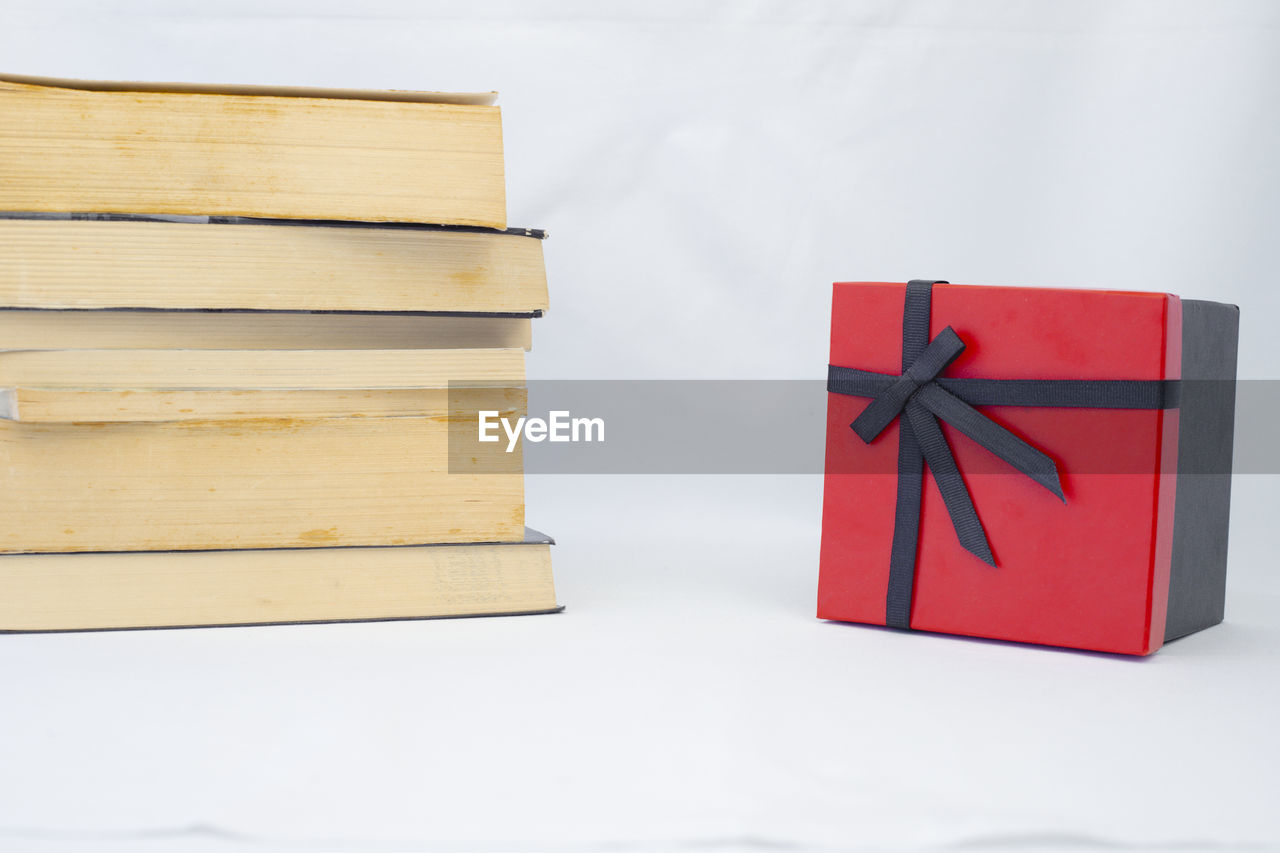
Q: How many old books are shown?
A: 7